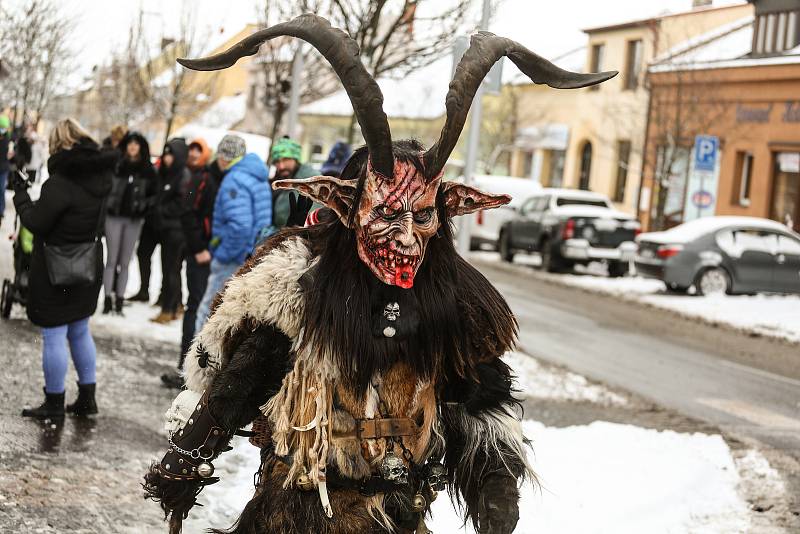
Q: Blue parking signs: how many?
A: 1